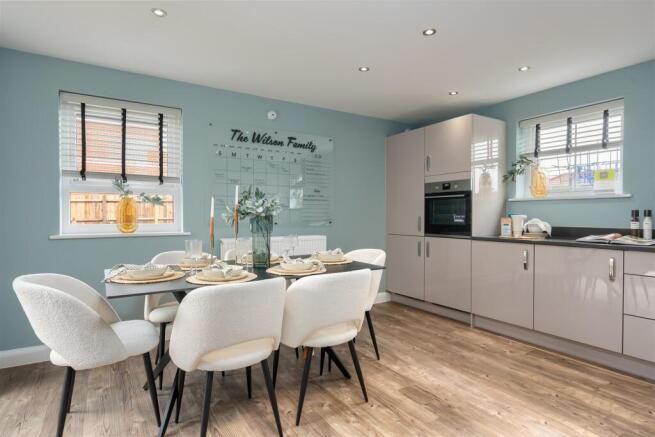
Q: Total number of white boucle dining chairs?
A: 6